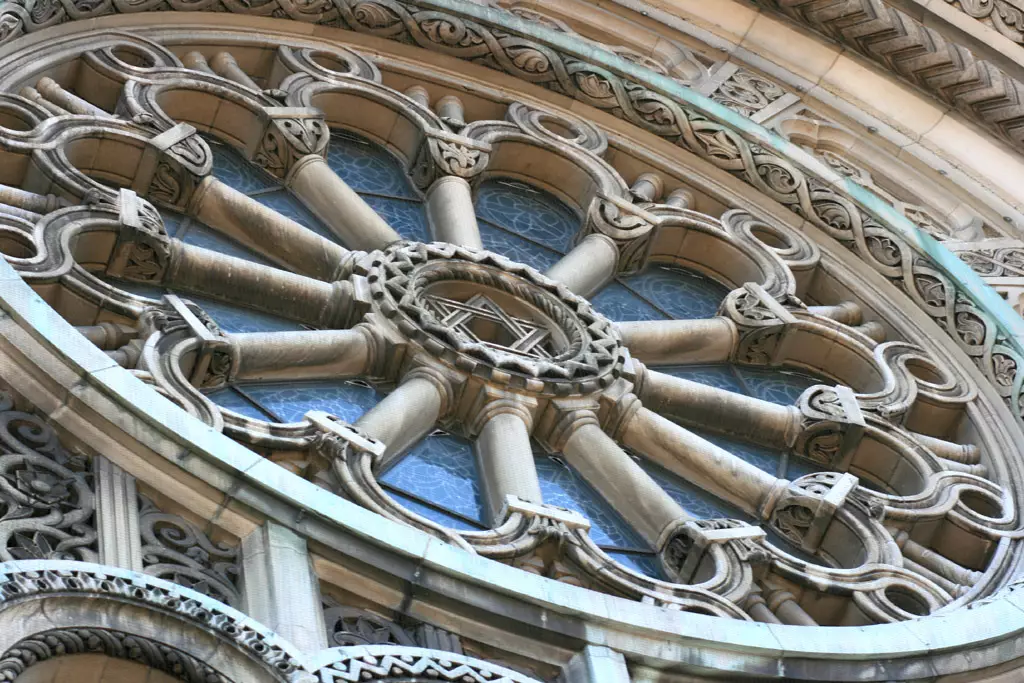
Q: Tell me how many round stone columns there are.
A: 12